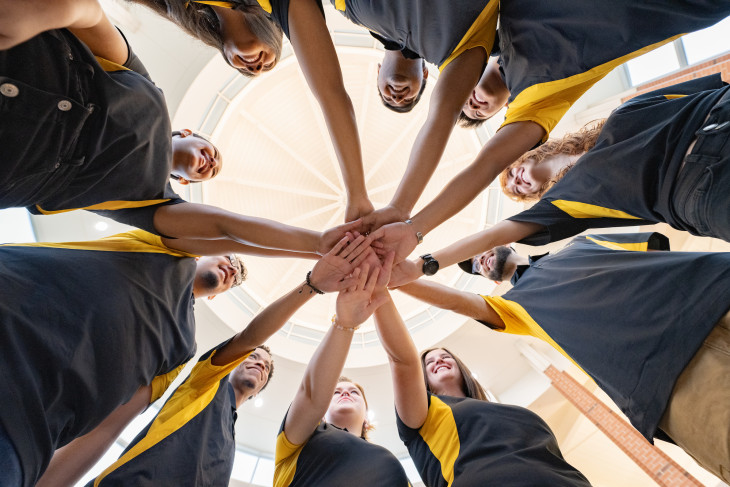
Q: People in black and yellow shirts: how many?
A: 10